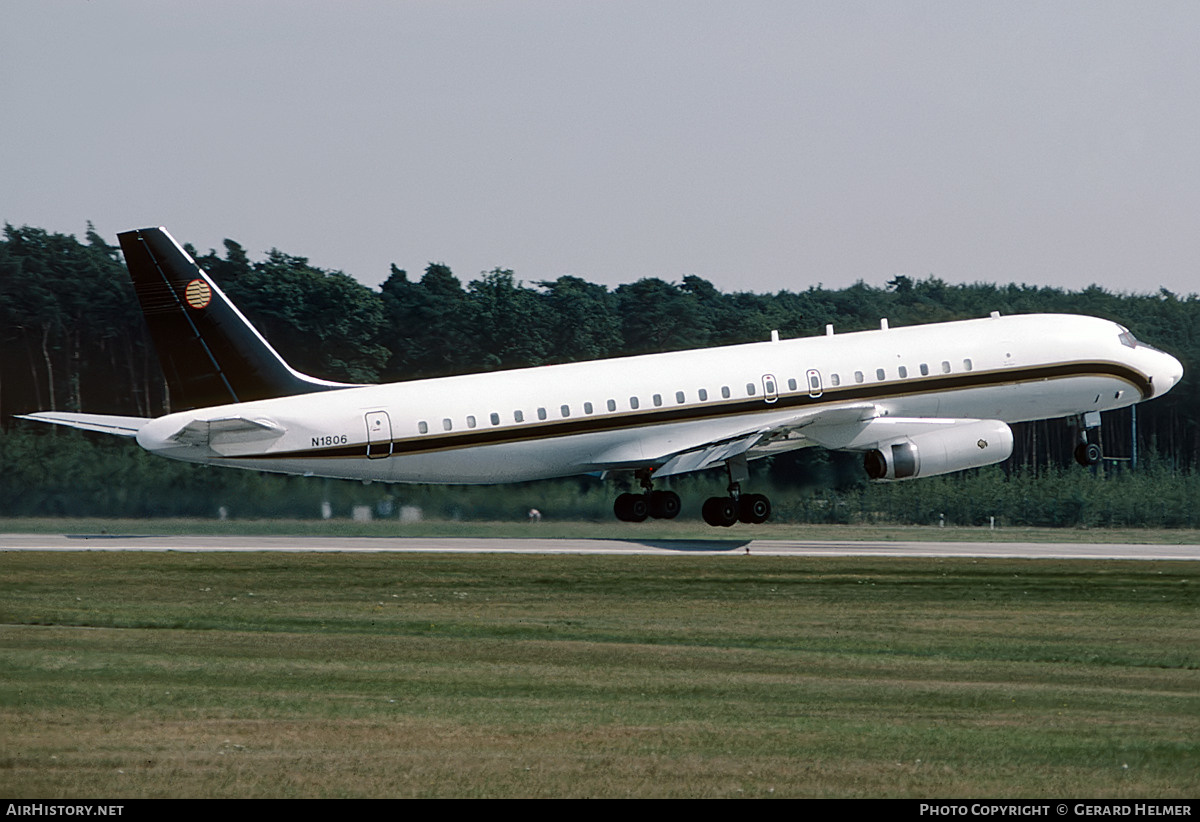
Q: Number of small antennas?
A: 4